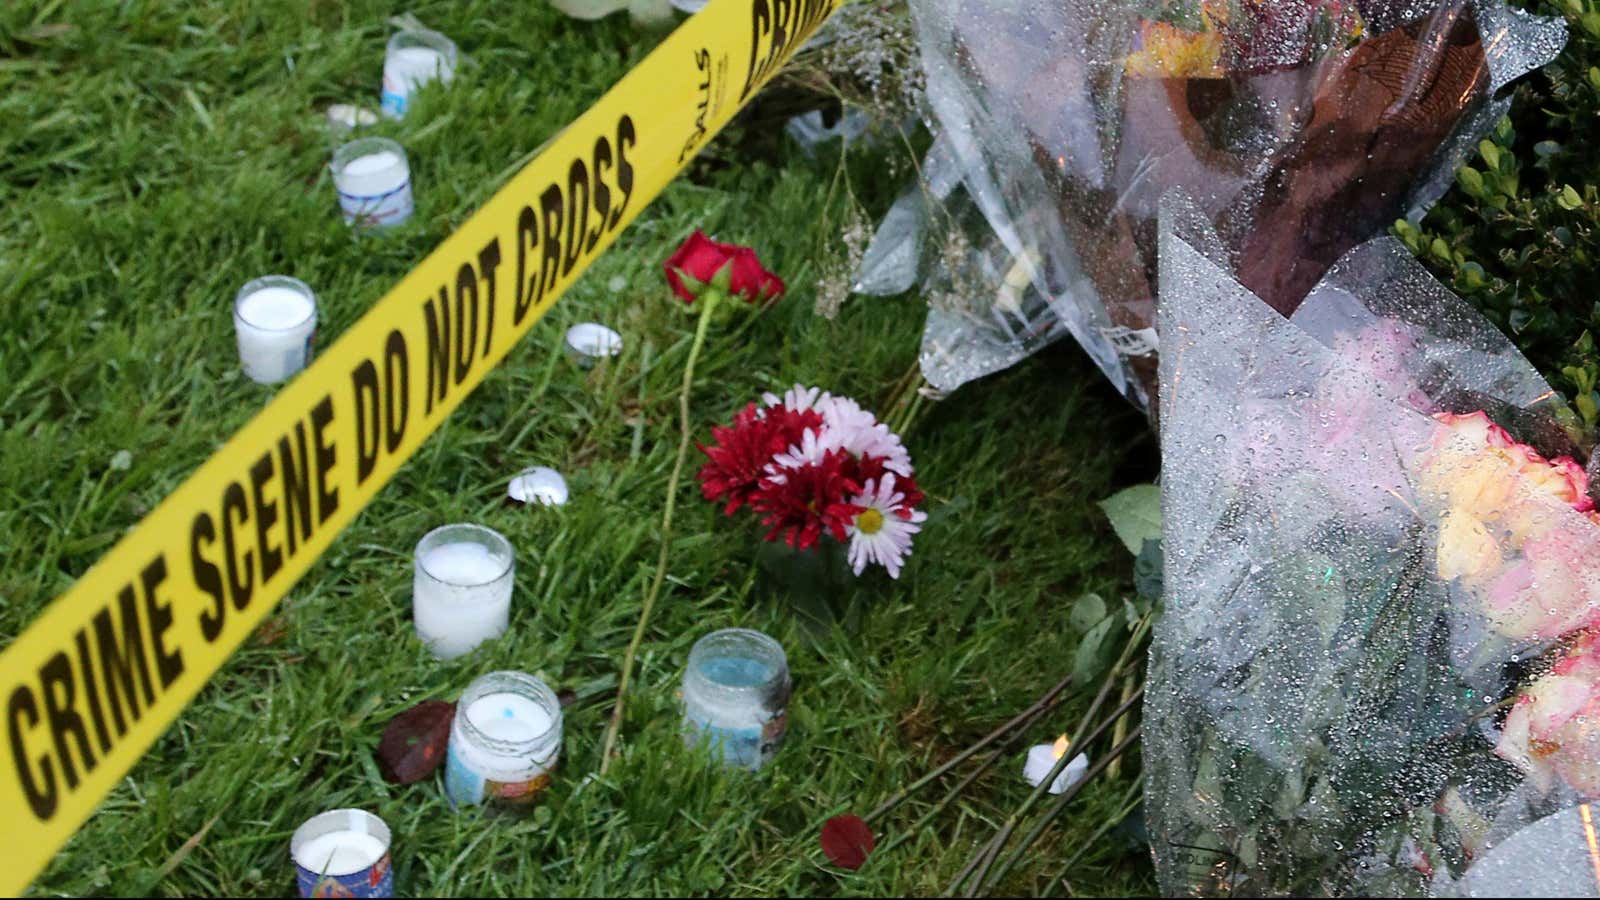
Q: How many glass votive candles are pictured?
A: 7